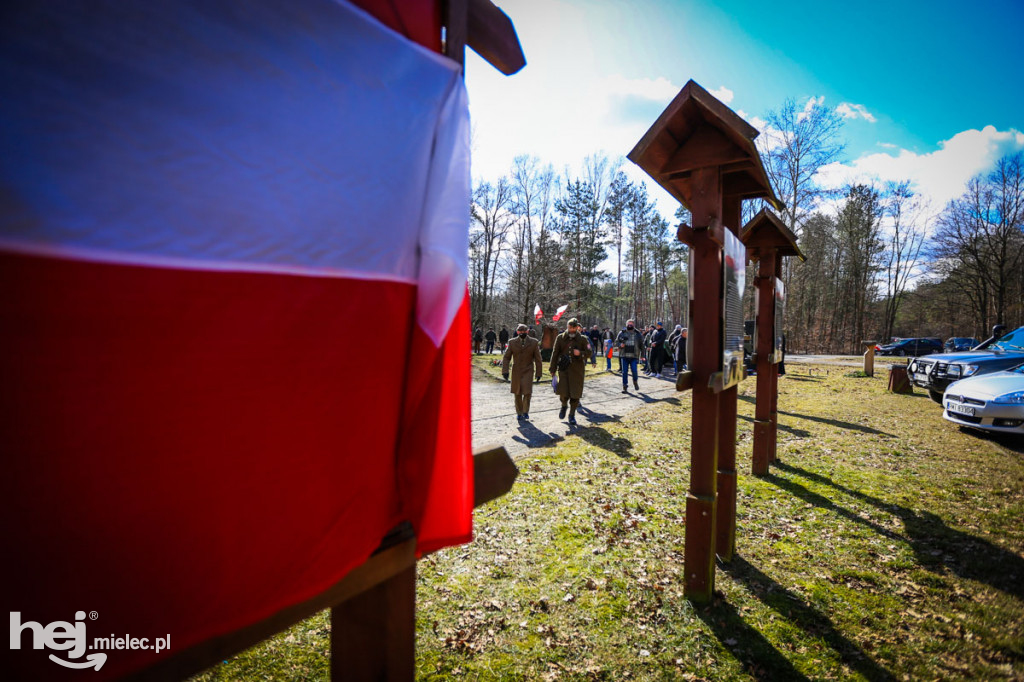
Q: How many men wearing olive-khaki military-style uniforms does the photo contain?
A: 2